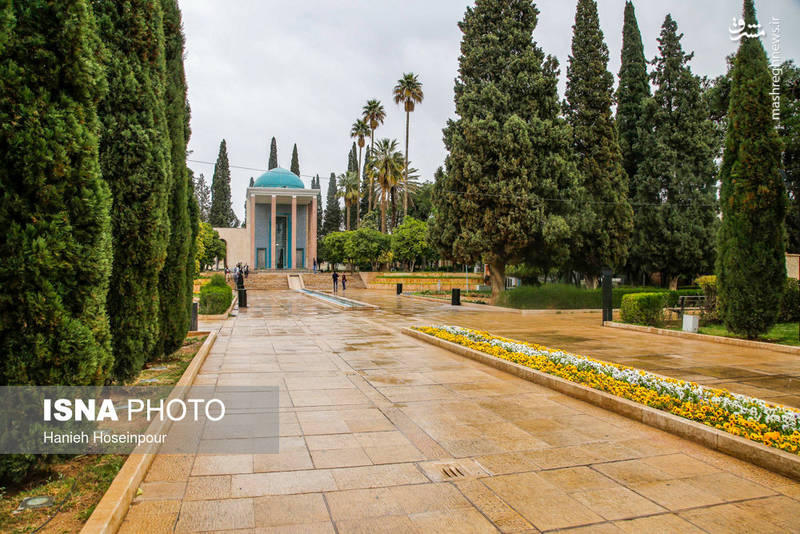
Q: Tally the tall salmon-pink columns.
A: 4